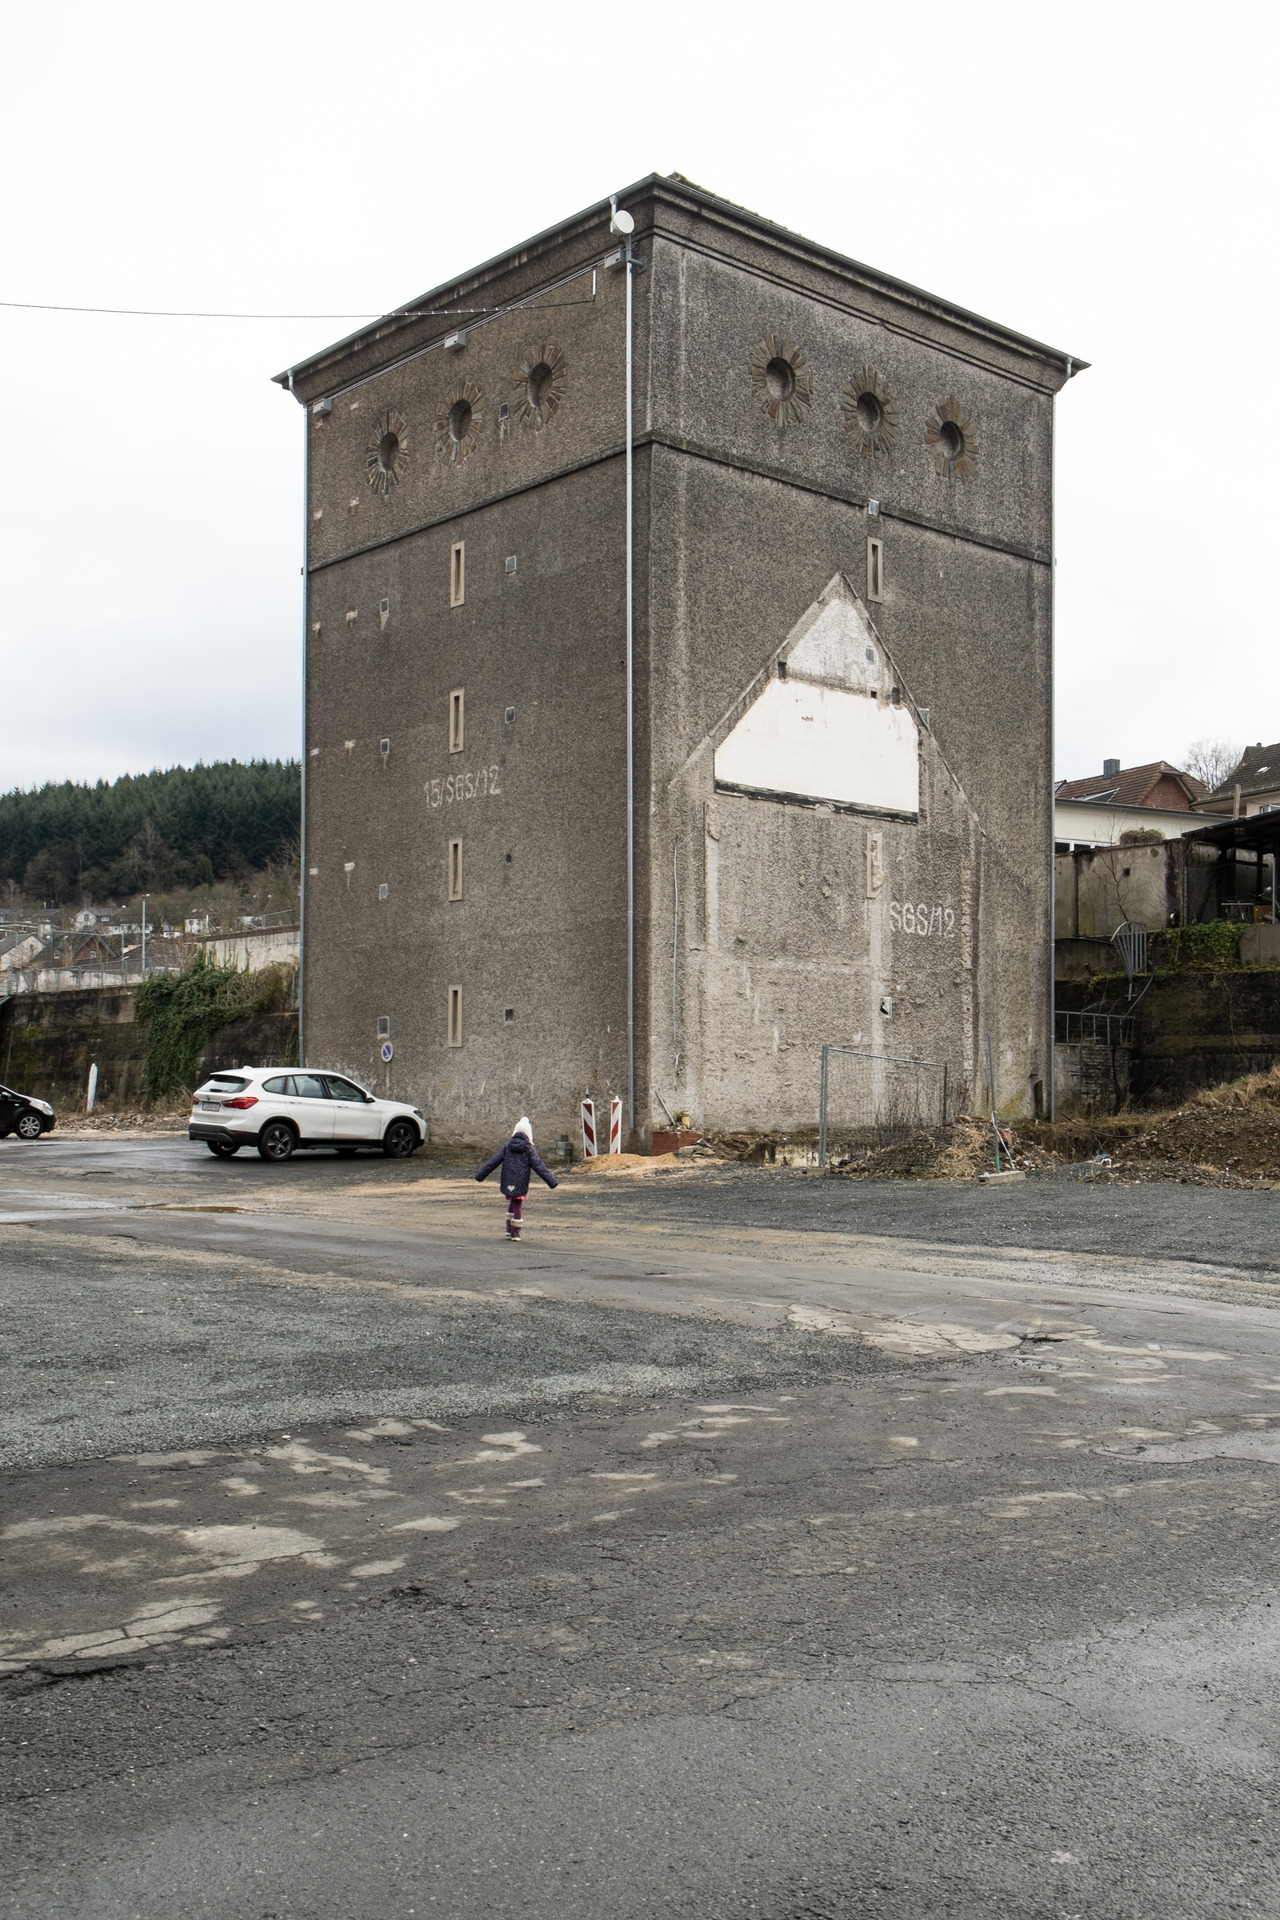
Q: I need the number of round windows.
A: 6